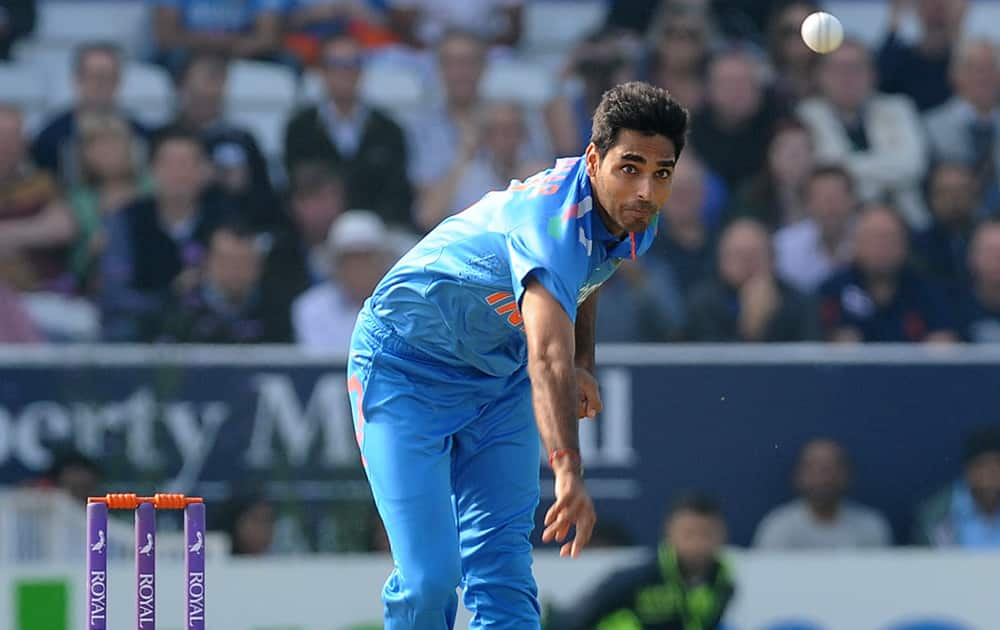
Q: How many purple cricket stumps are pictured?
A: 3